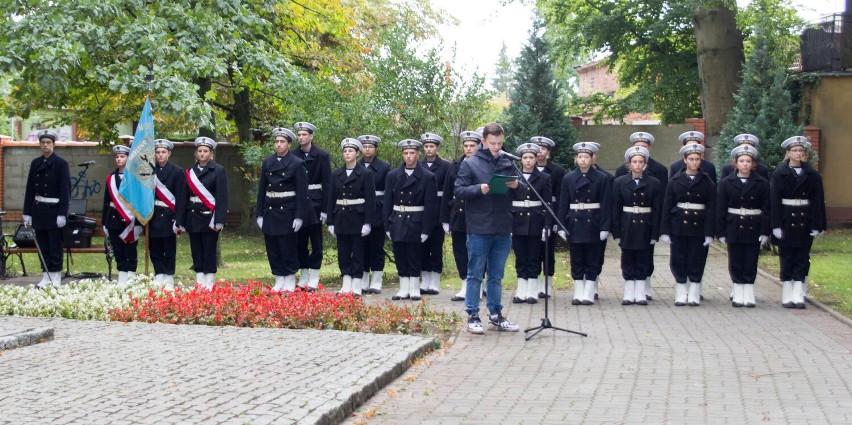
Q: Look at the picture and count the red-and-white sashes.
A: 3